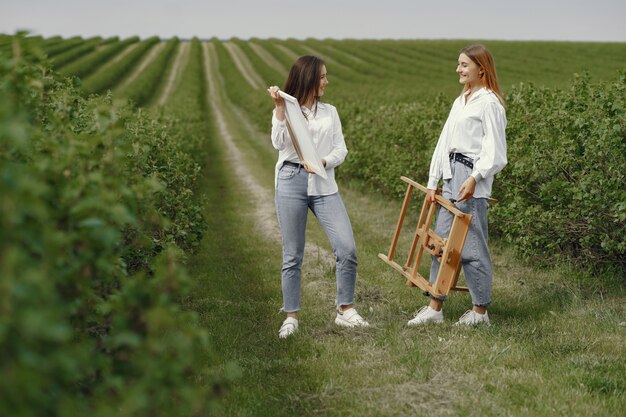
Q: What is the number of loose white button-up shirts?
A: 2